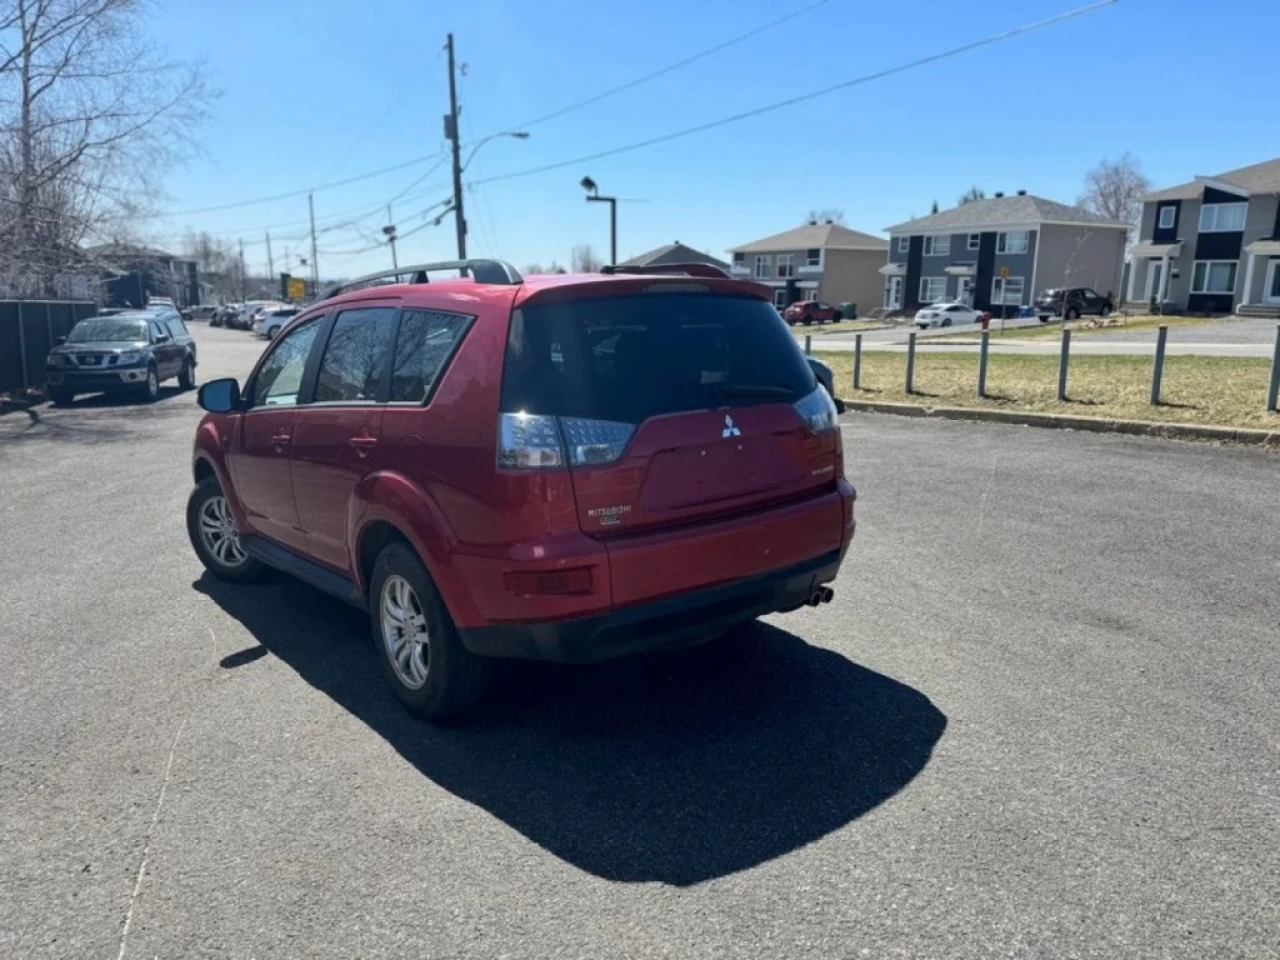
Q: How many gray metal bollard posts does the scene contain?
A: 7